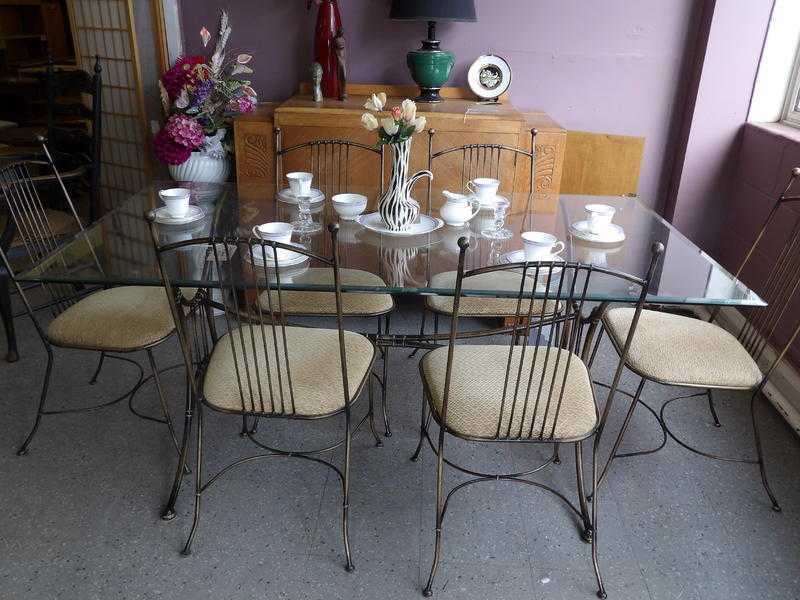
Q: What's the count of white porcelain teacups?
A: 6